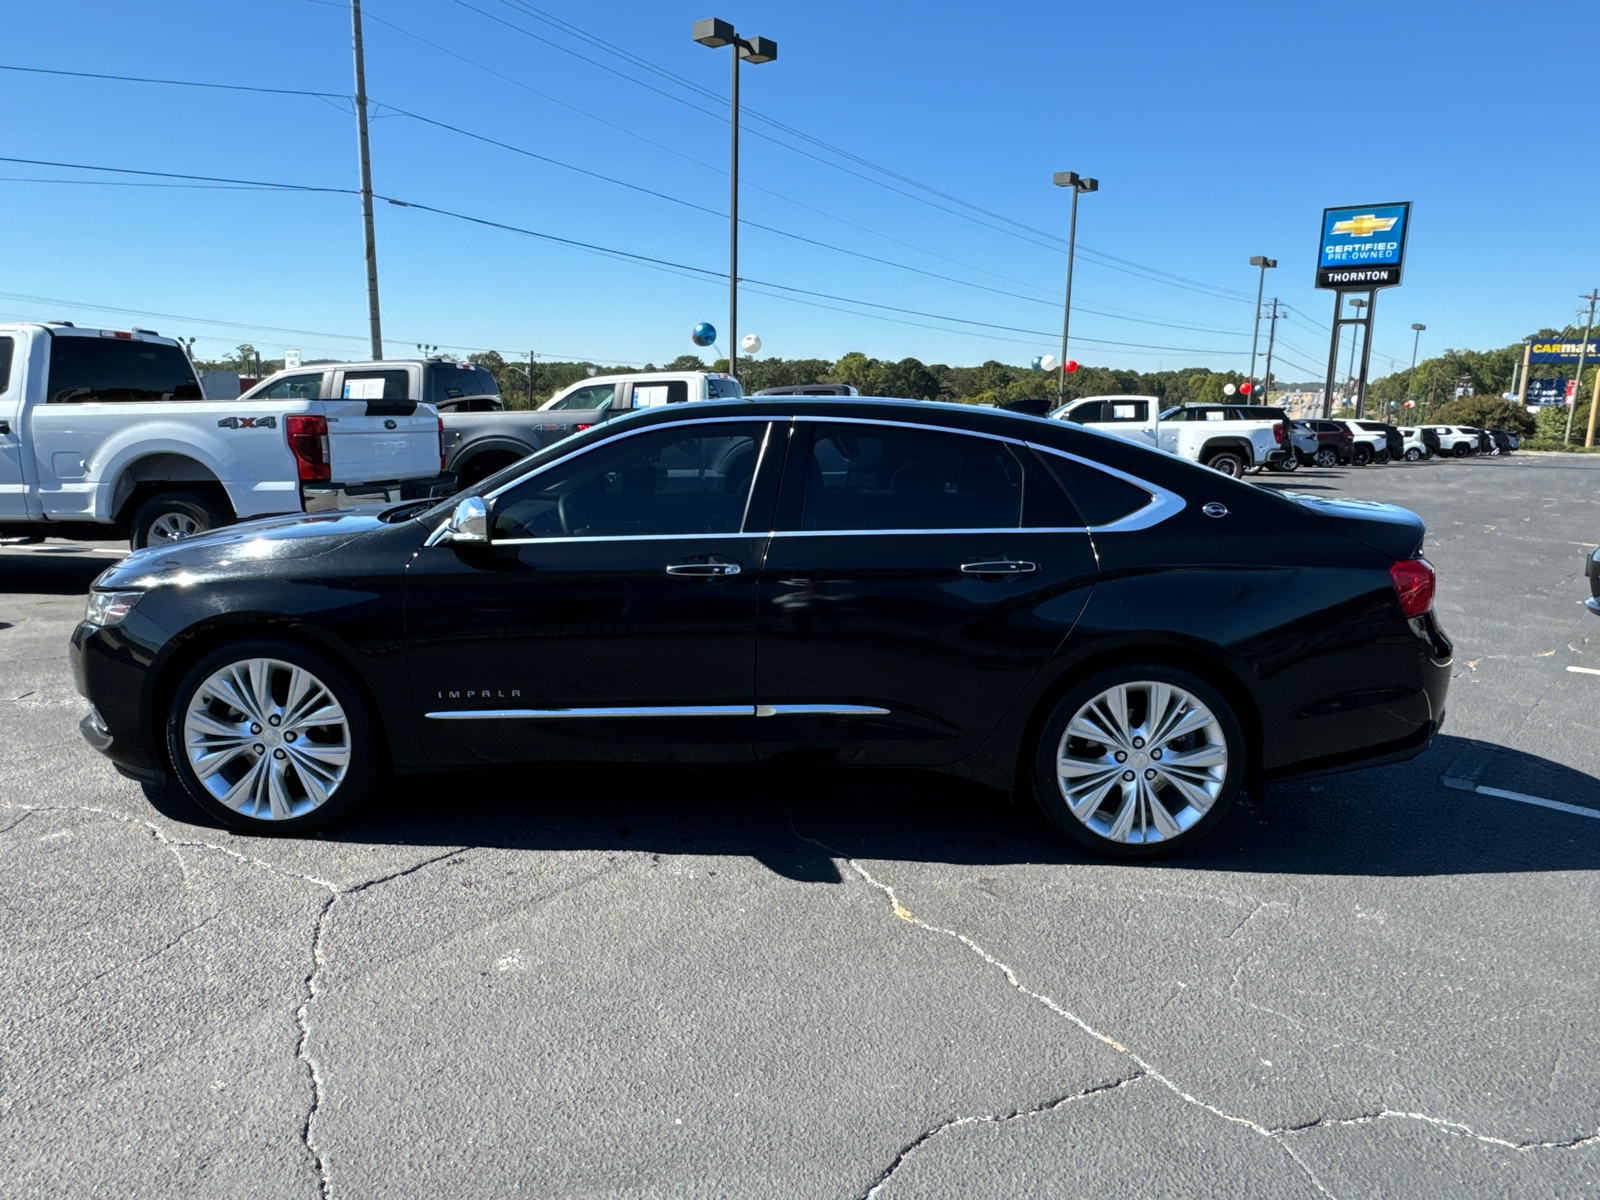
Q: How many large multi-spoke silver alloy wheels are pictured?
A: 2